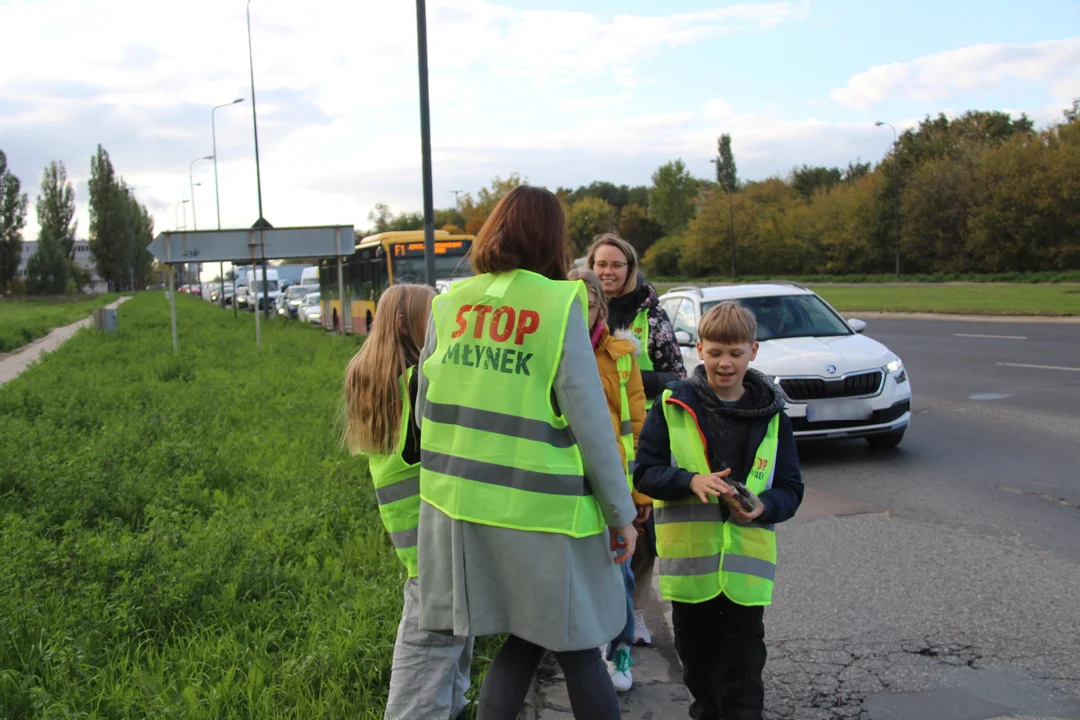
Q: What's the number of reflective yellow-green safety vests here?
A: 5